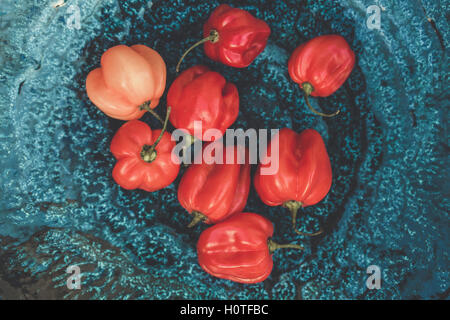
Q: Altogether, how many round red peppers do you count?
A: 7